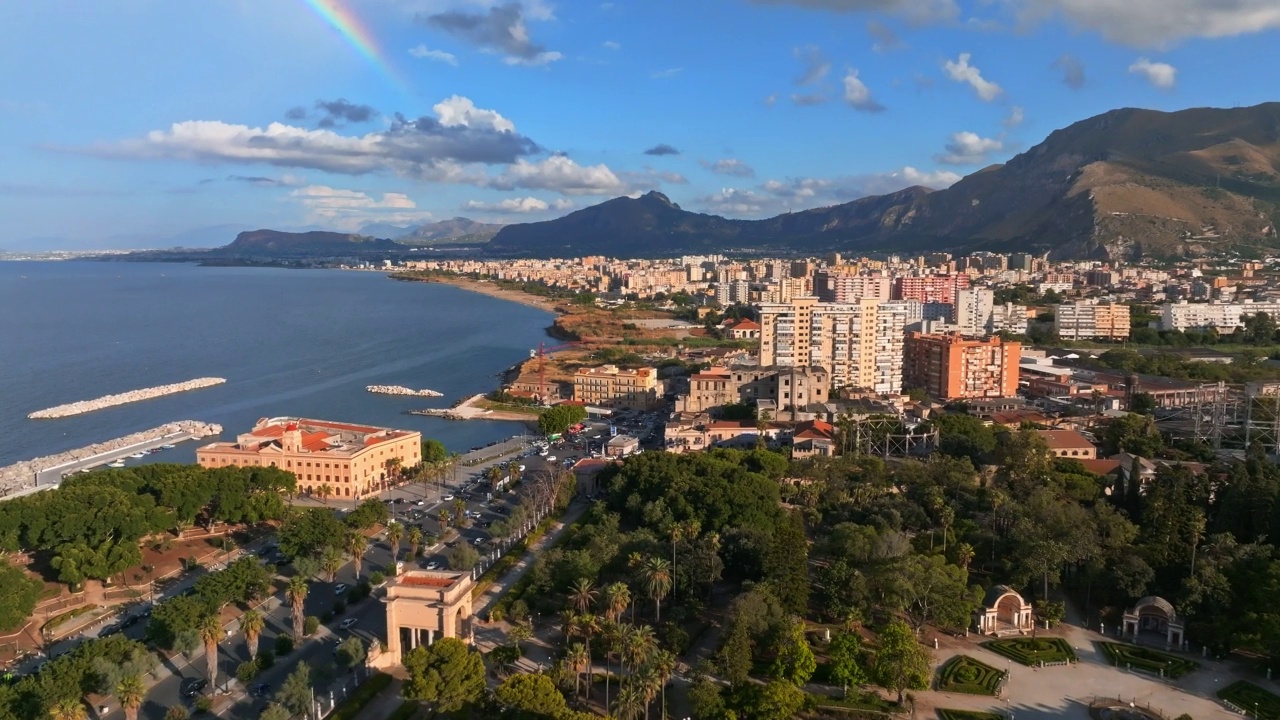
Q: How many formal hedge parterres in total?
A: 5